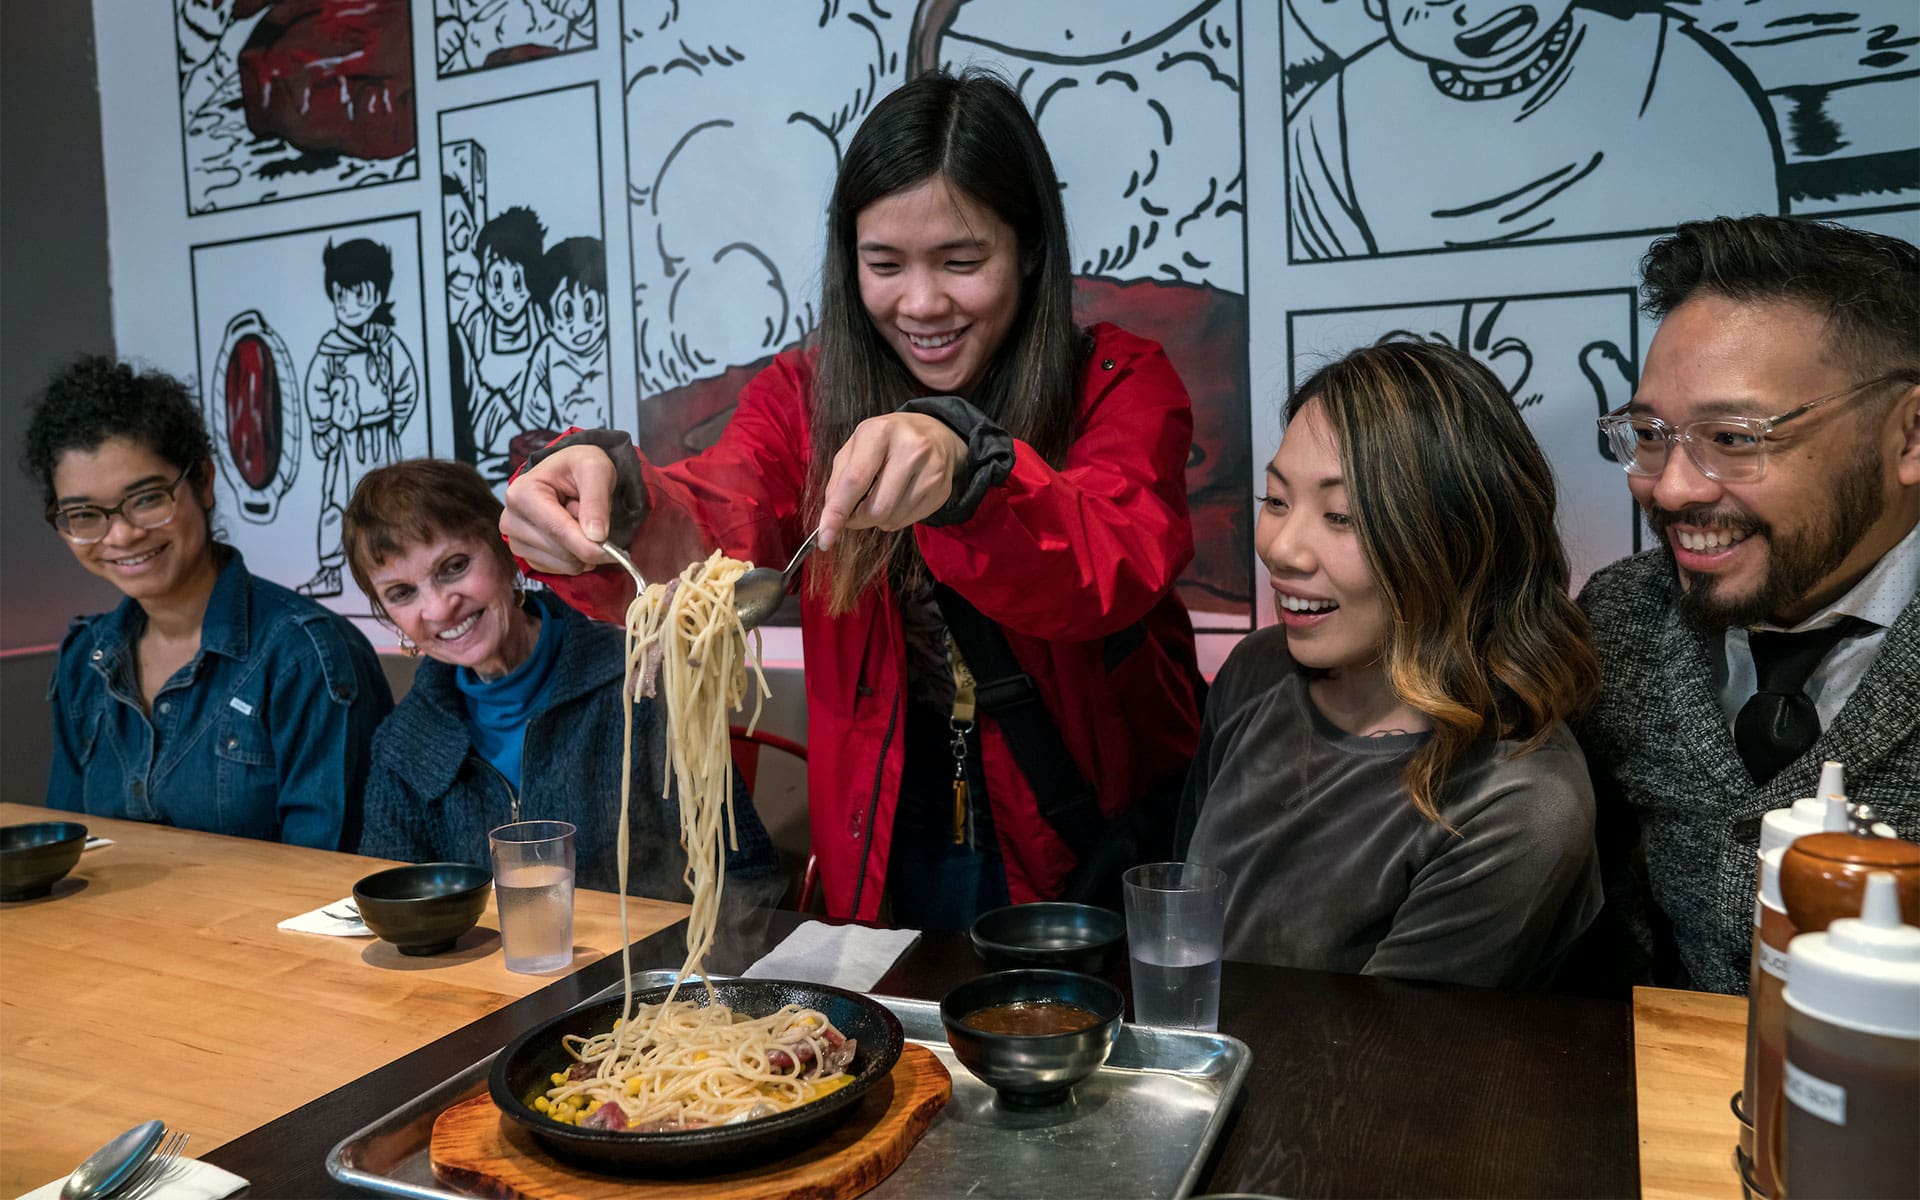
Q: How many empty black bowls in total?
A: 3